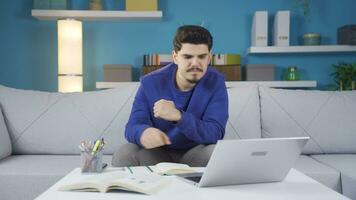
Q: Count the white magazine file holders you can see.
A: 2